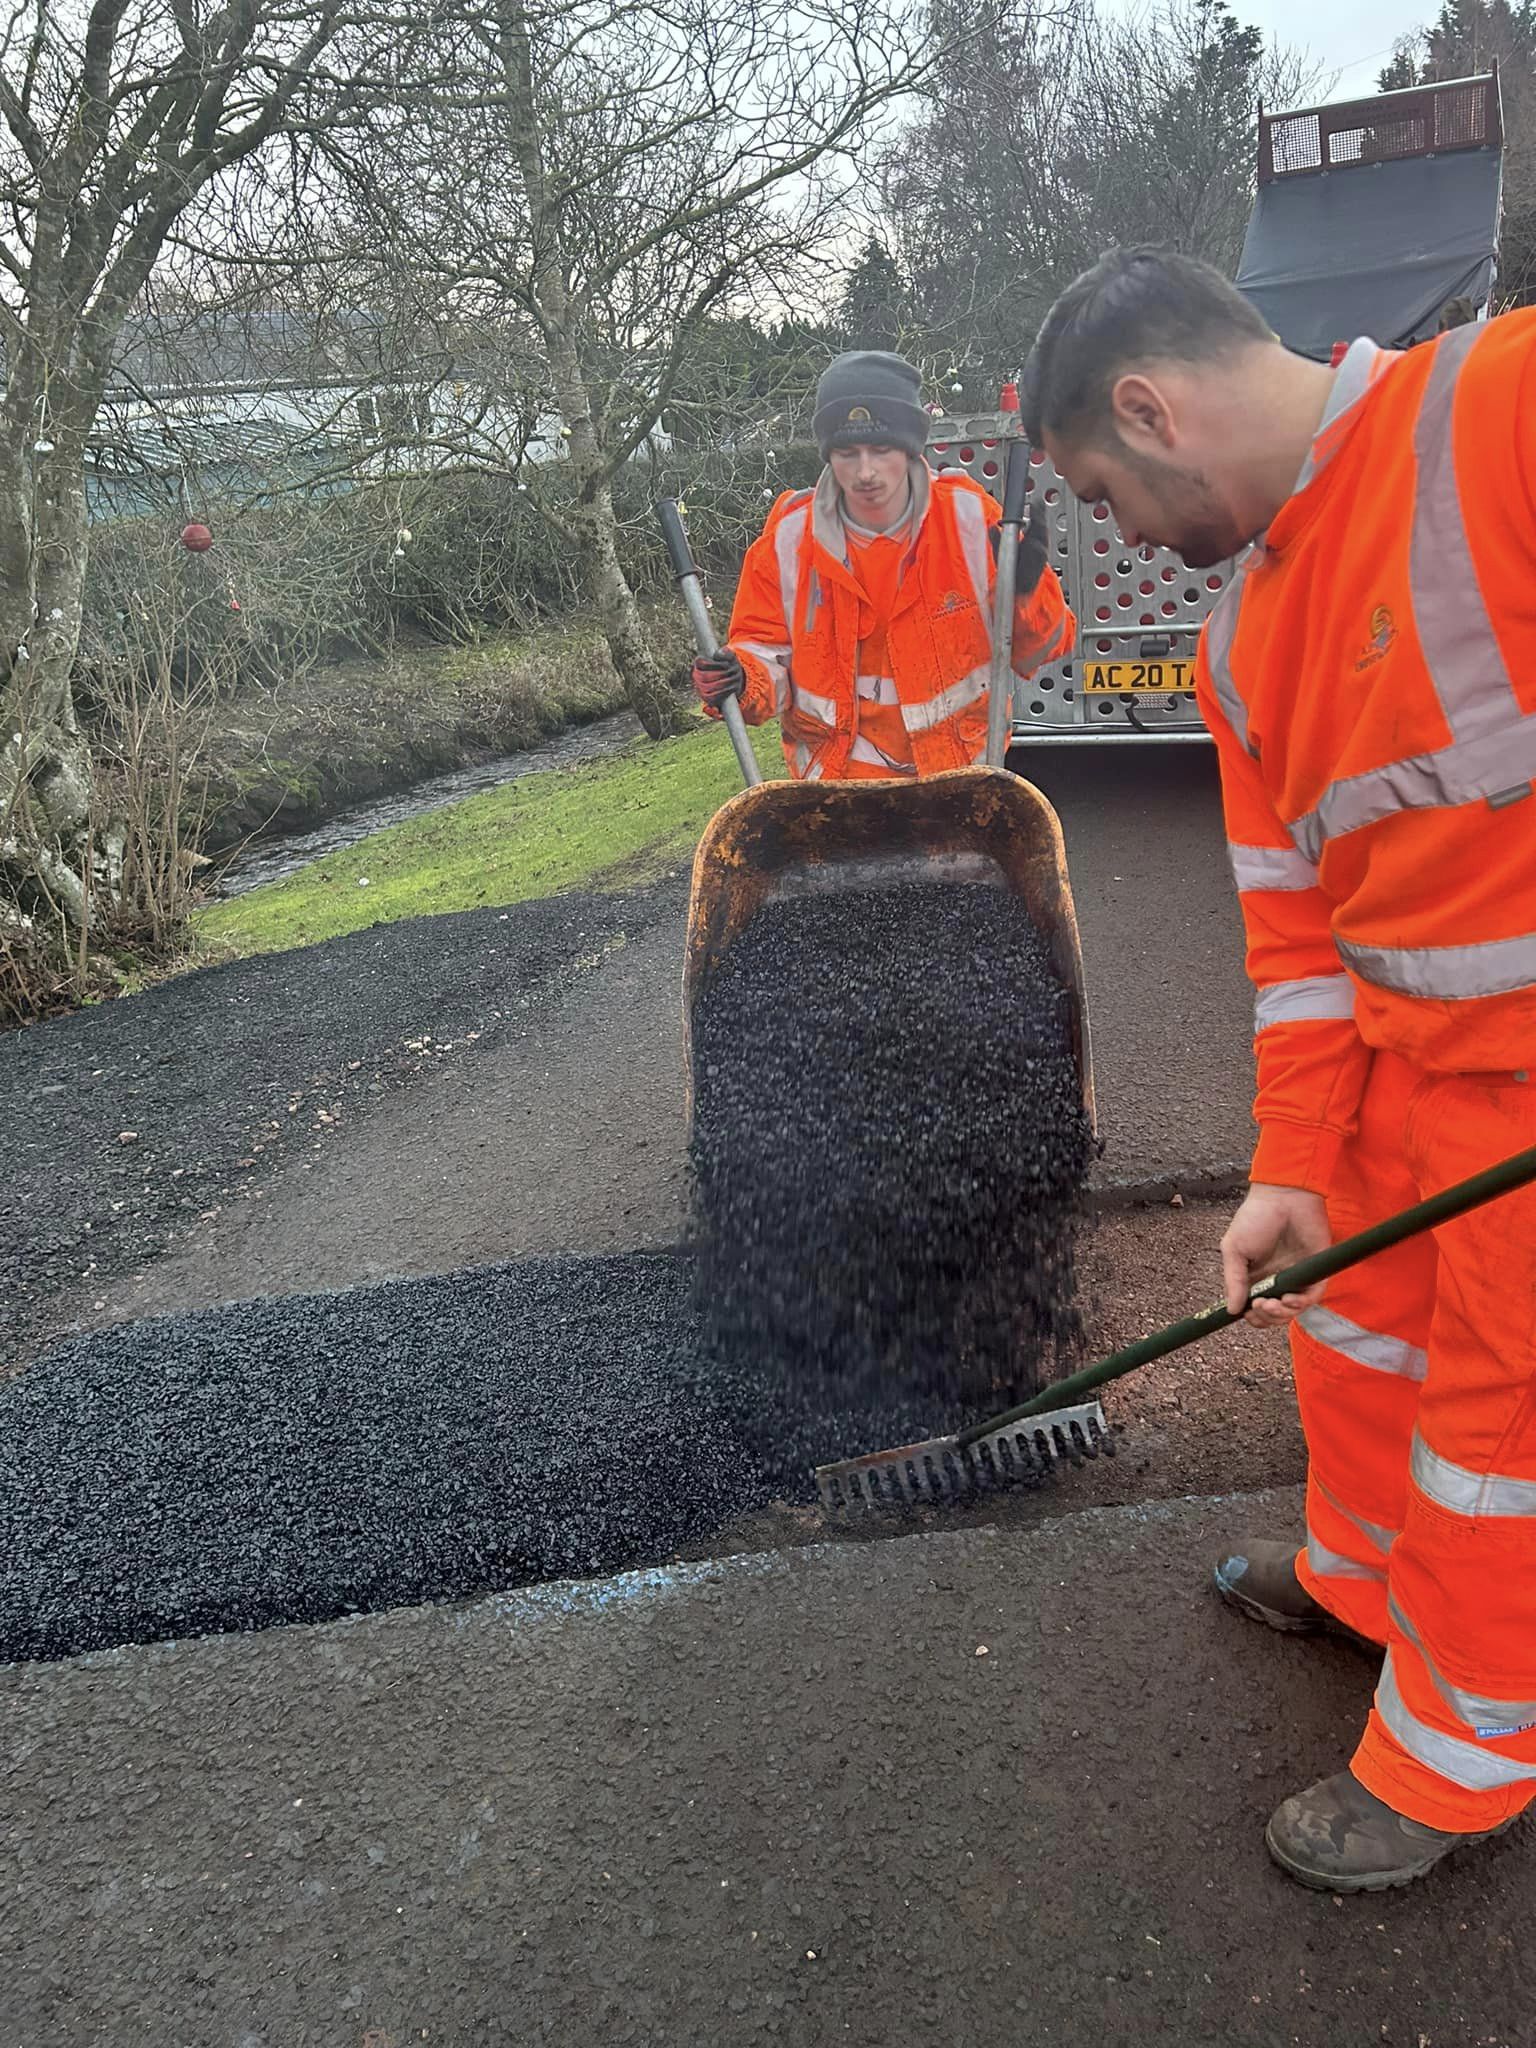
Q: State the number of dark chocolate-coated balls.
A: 0